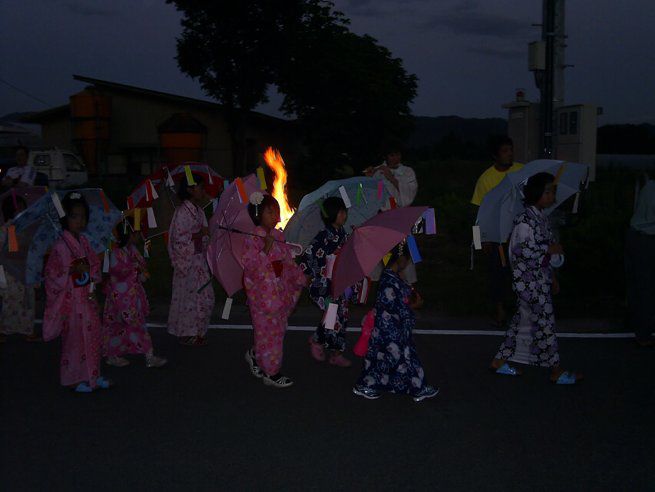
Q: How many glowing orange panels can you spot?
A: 2